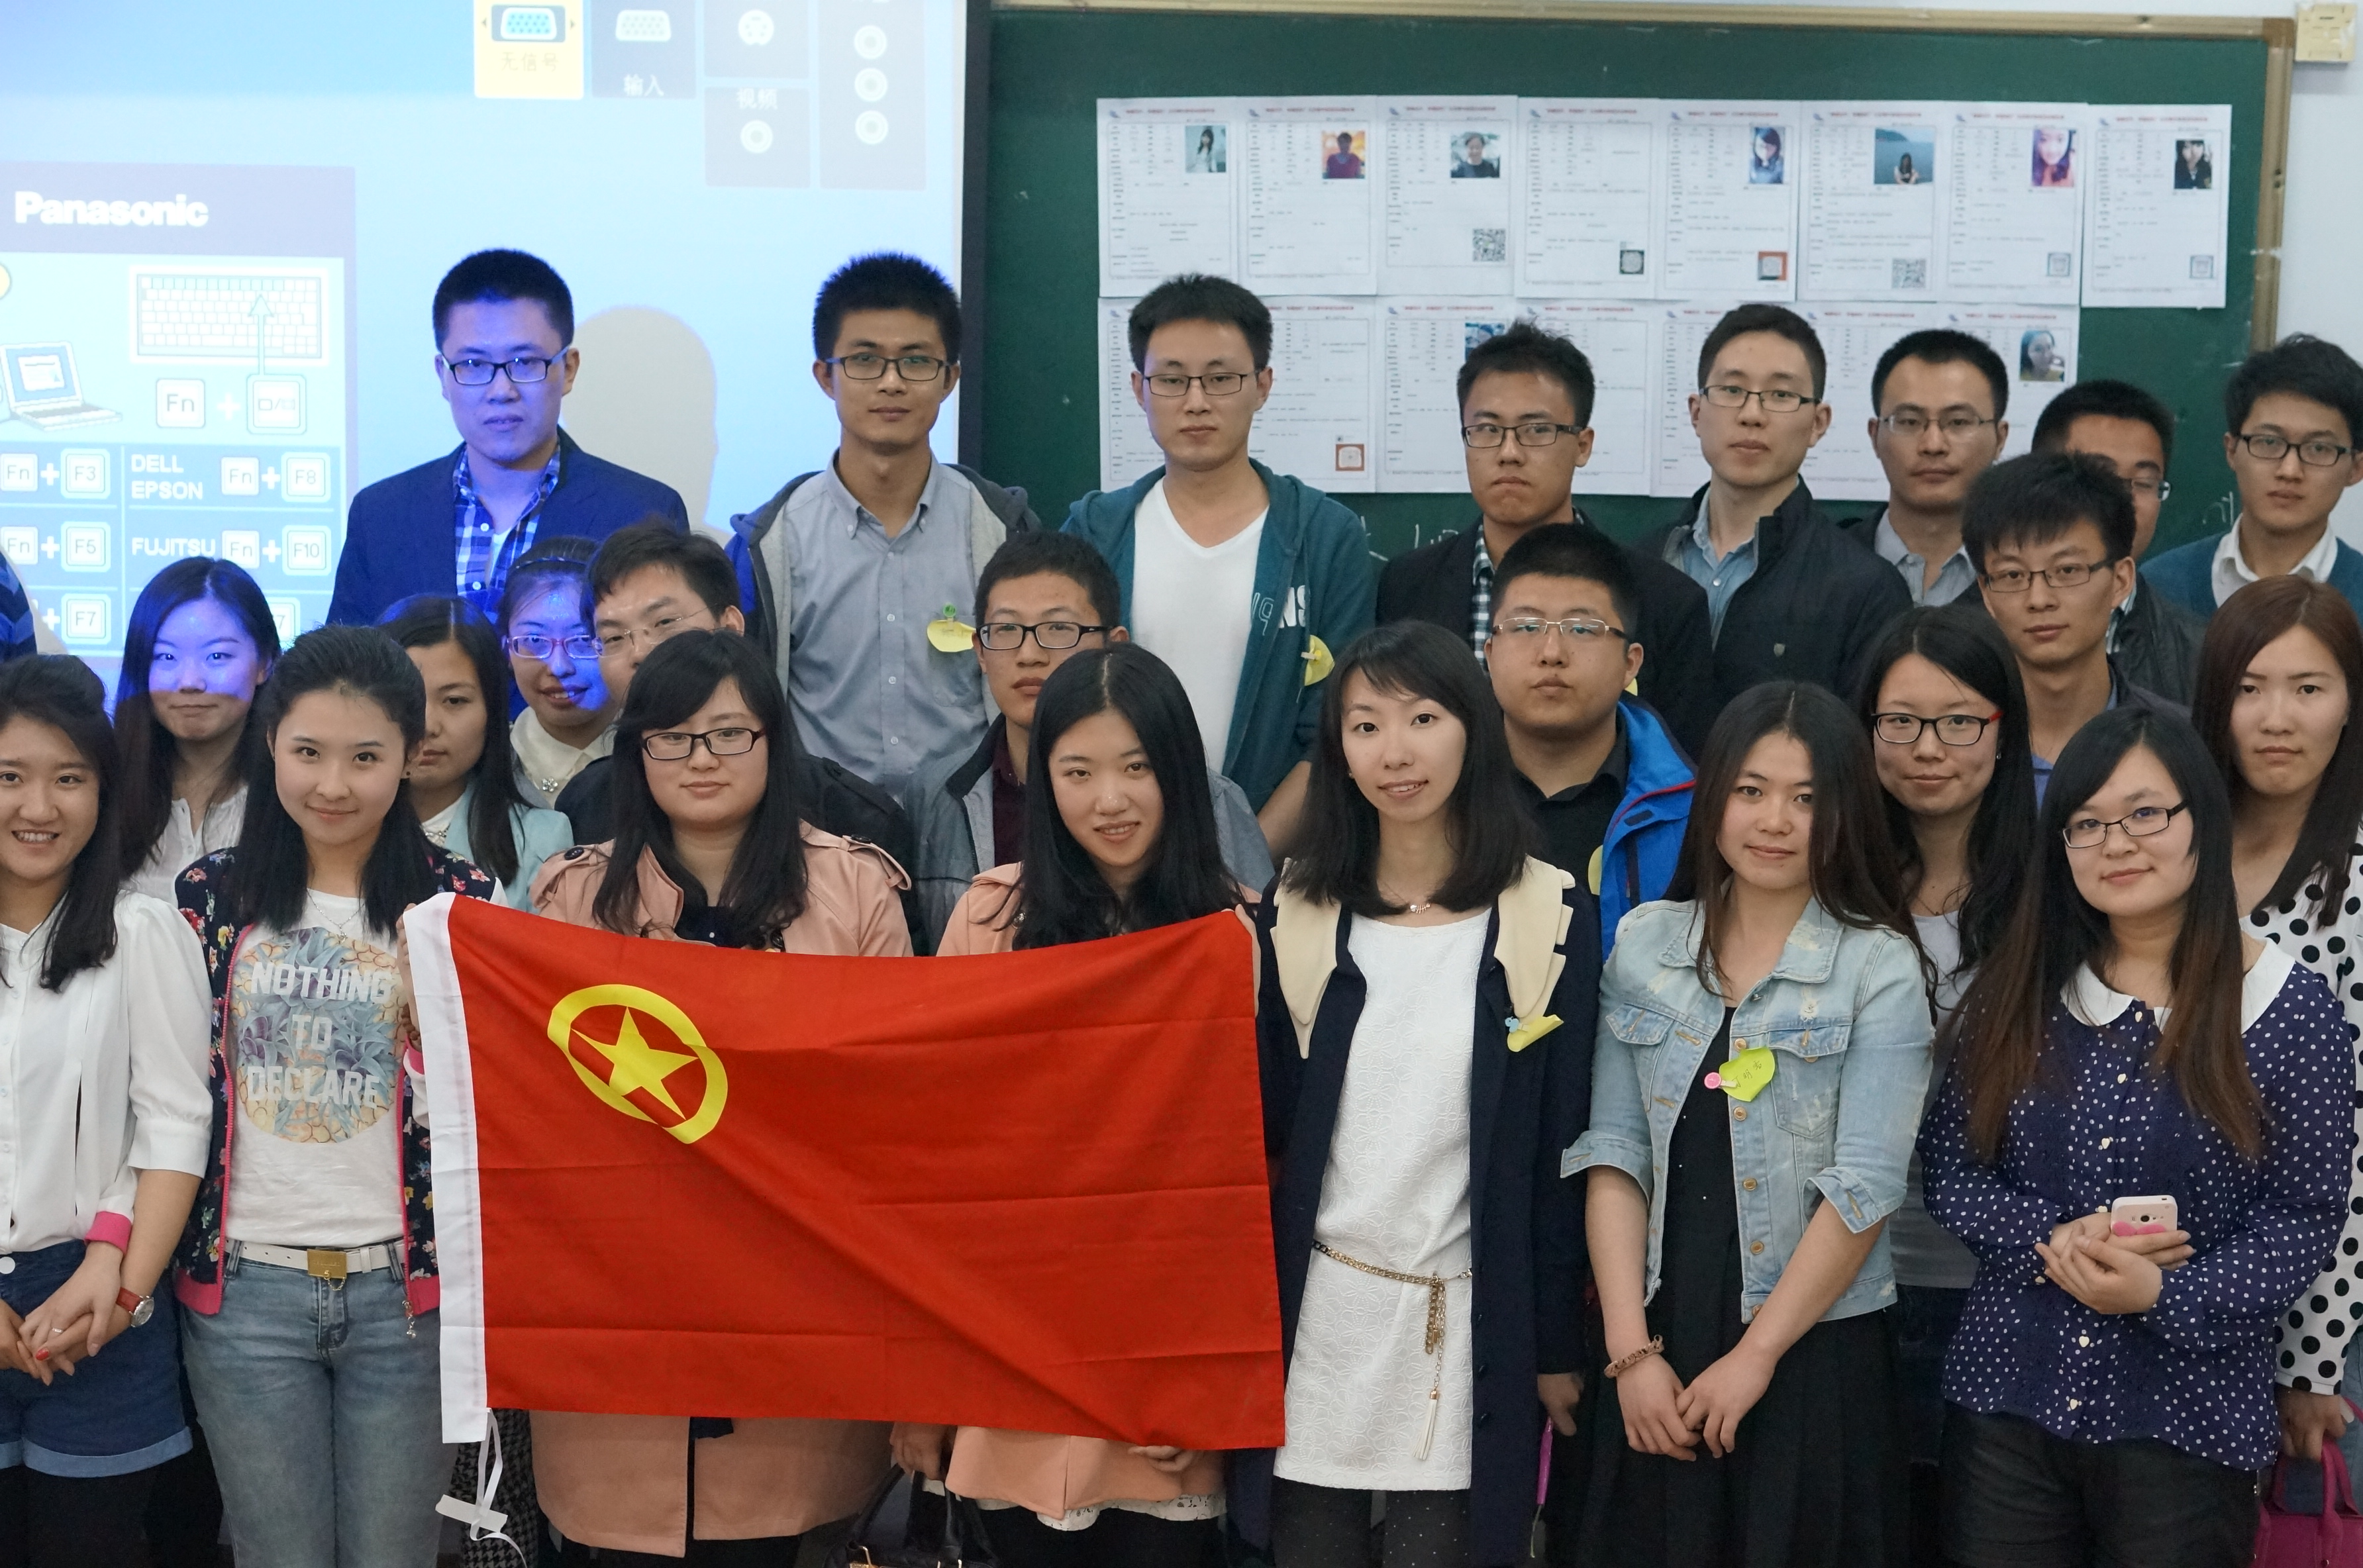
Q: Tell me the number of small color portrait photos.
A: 9